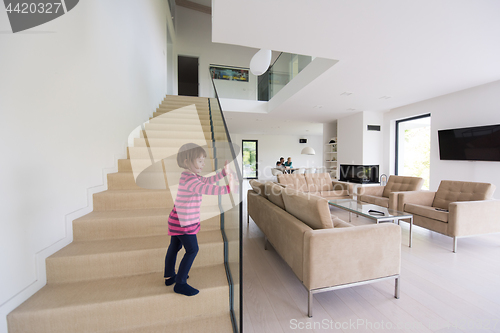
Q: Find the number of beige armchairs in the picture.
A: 2